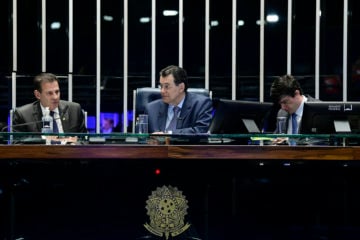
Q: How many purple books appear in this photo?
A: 0